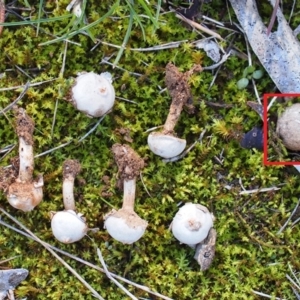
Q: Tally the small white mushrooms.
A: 6